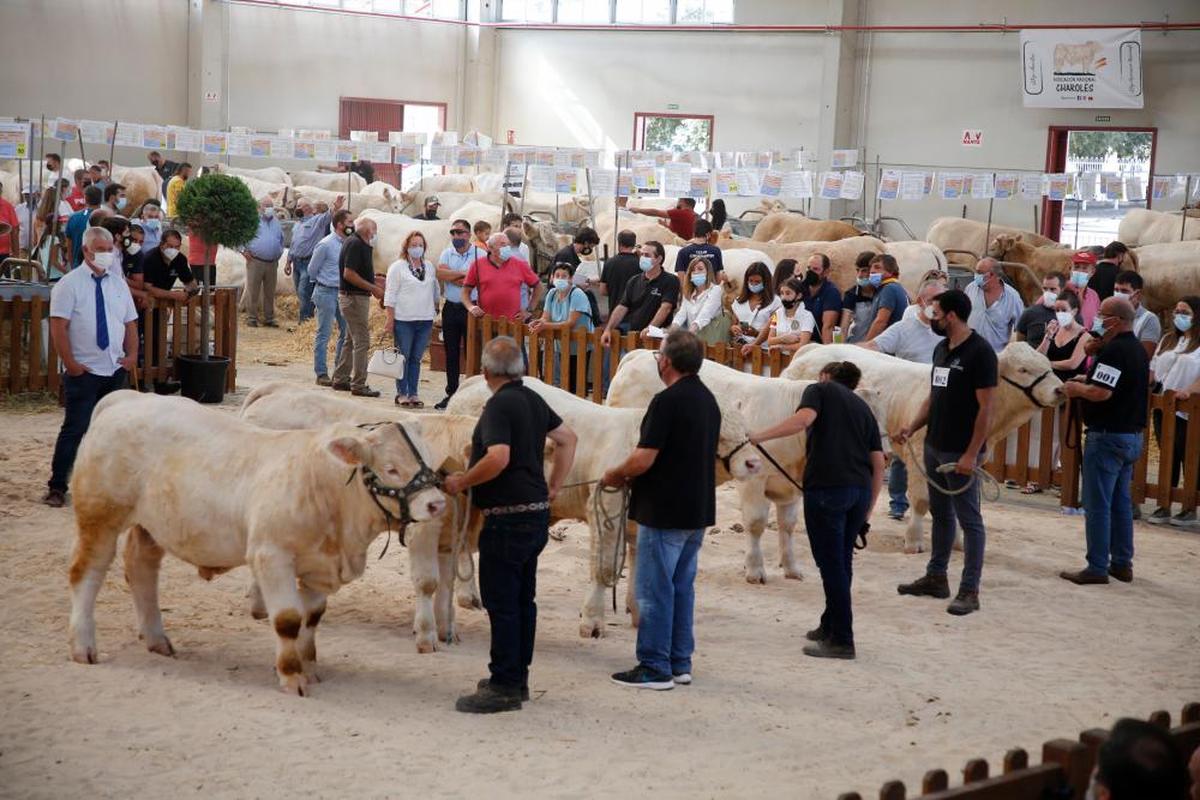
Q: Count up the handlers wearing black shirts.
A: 5